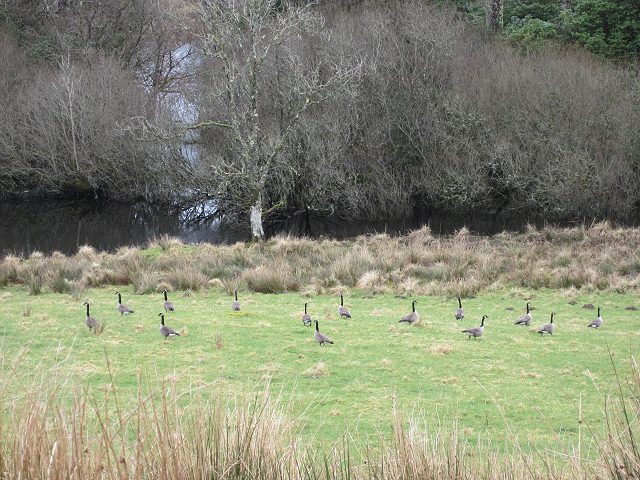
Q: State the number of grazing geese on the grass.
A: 14